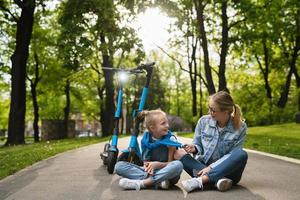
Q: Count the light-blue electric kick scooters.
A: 2